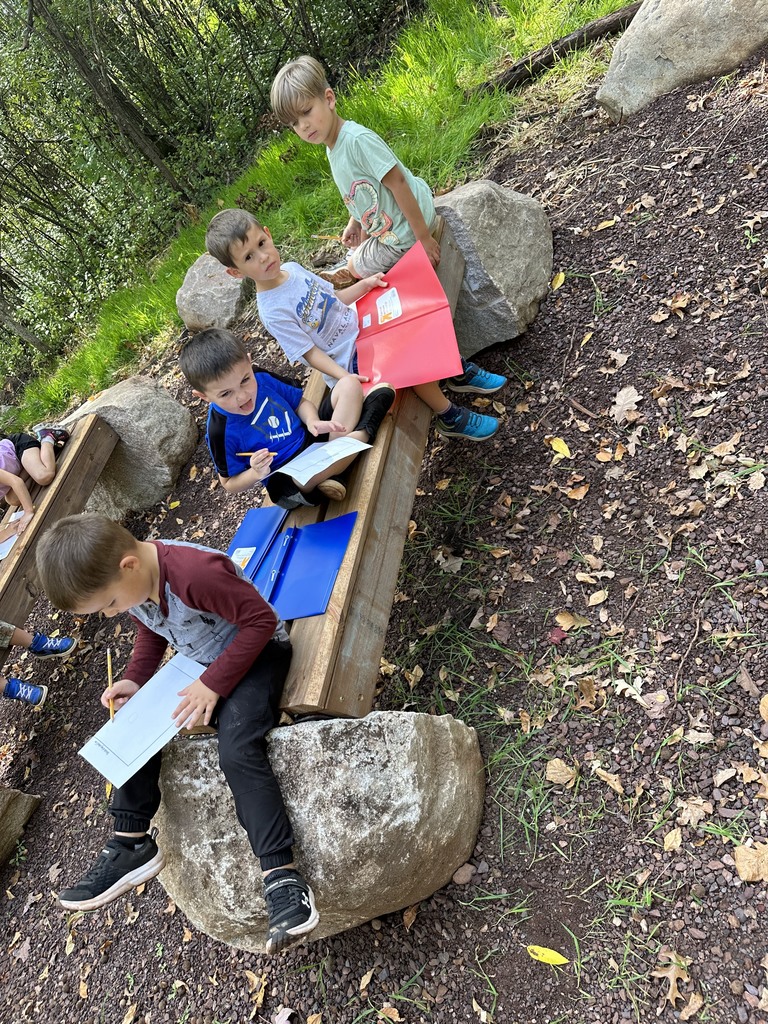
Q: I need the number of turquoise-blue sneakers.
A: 2